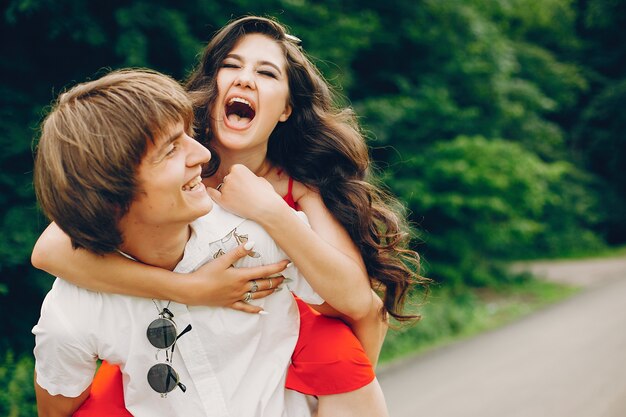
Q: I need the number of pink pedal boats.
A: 0